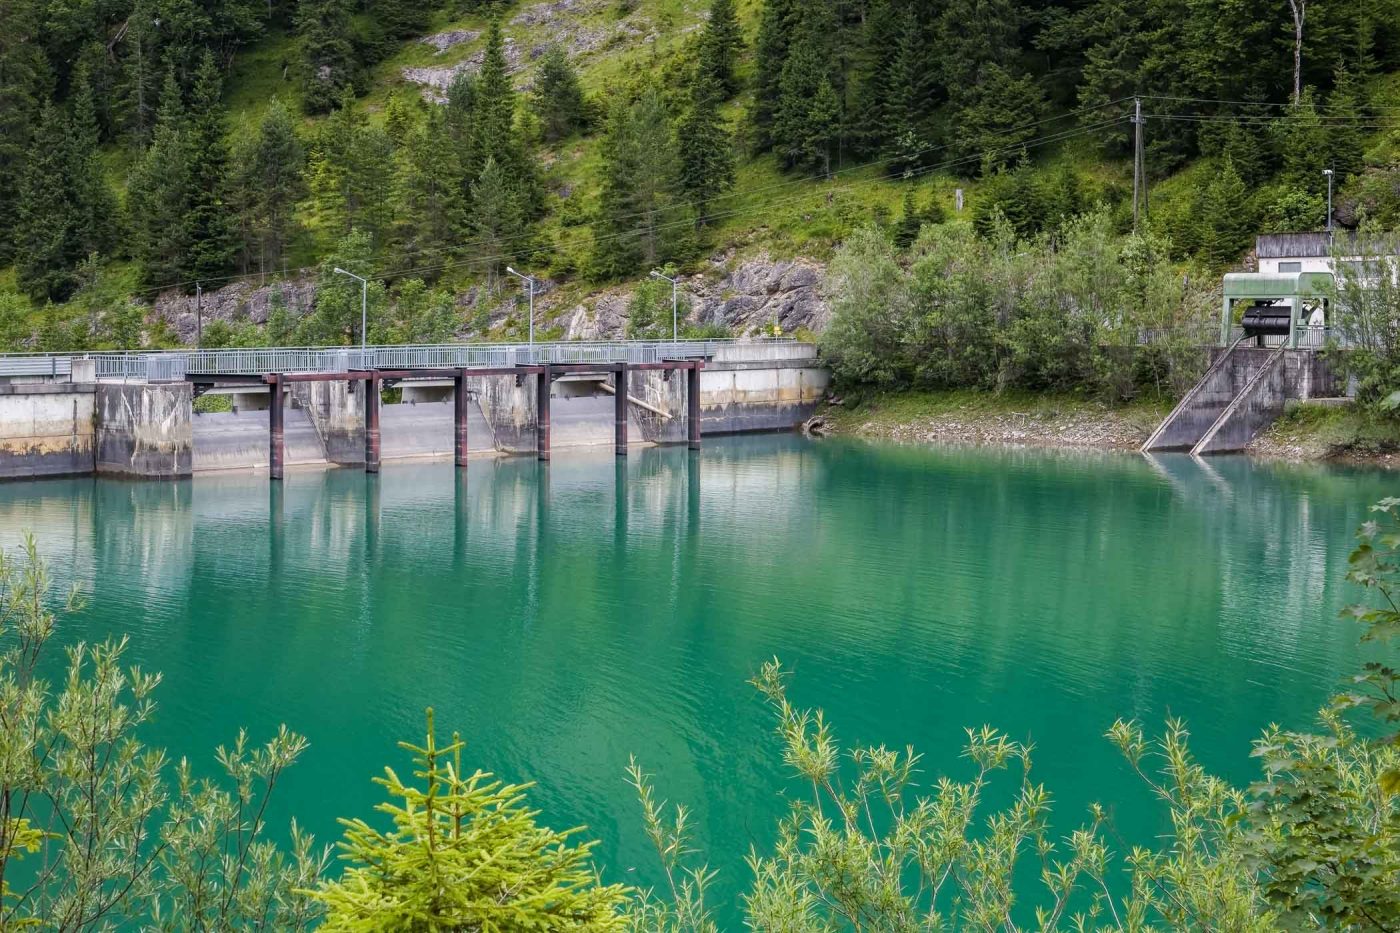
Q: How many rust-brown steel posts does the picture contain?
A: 6